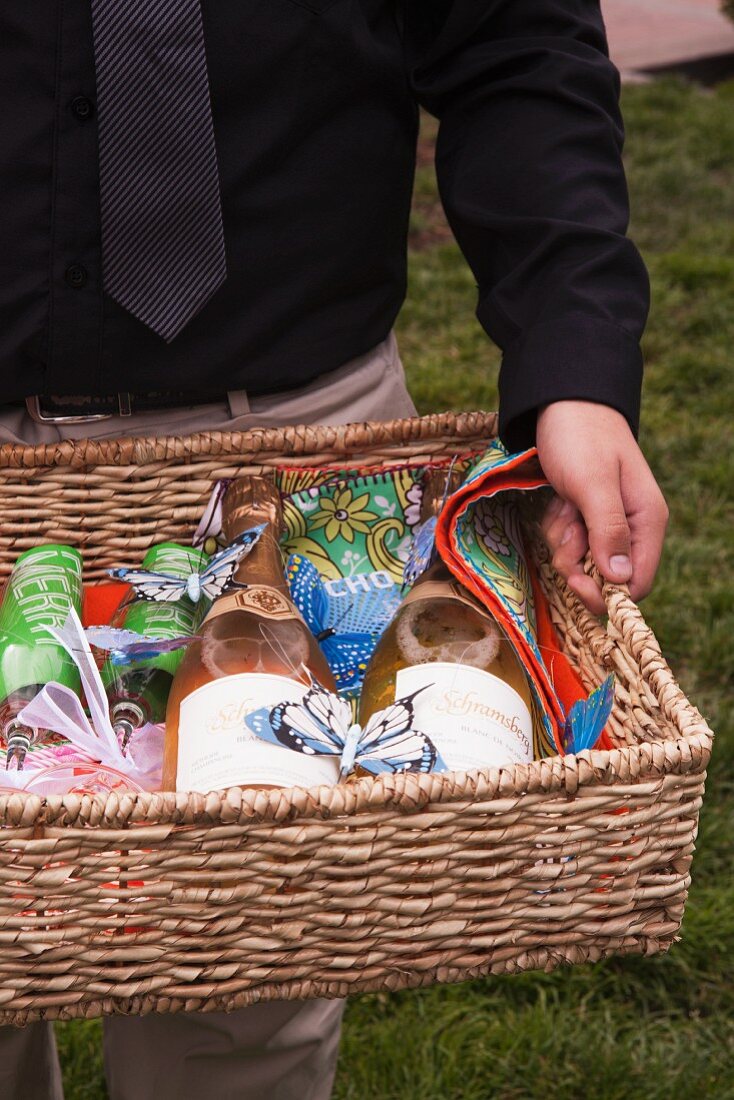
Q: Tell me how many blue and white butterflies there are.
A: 2